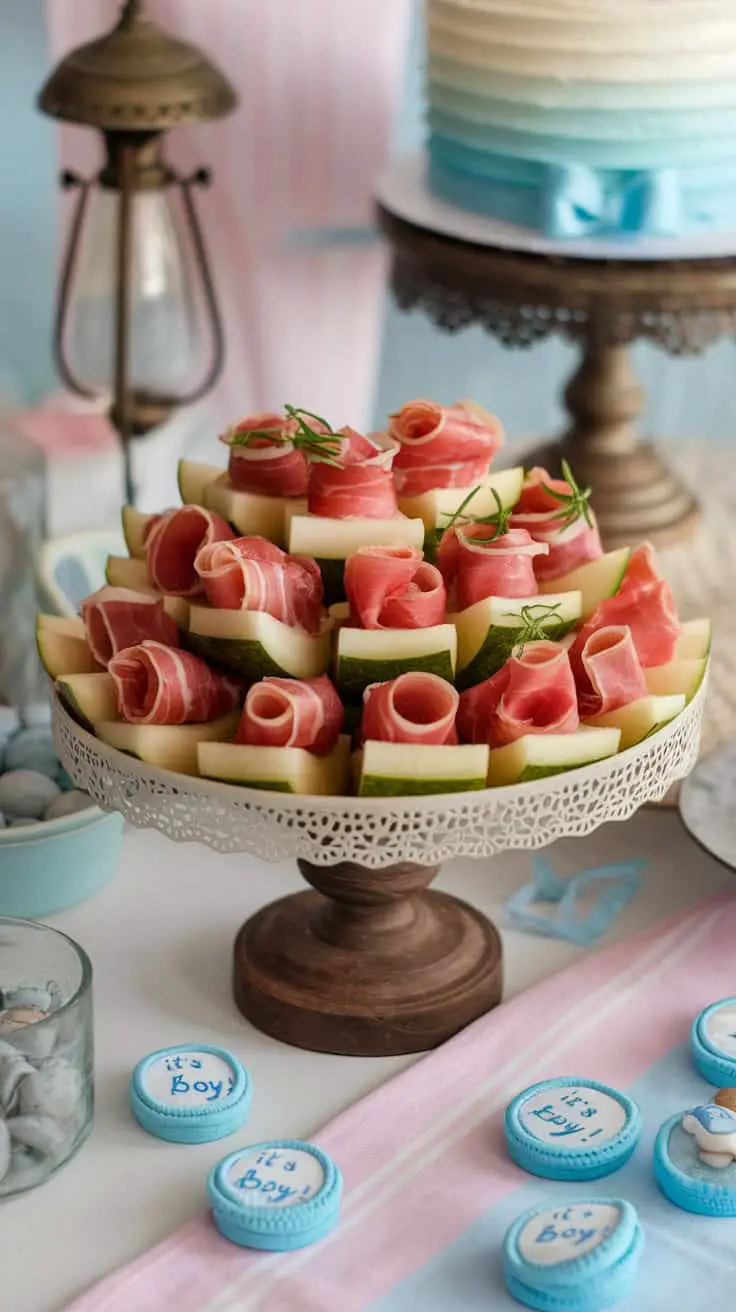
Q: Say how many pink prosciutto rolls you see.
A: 15